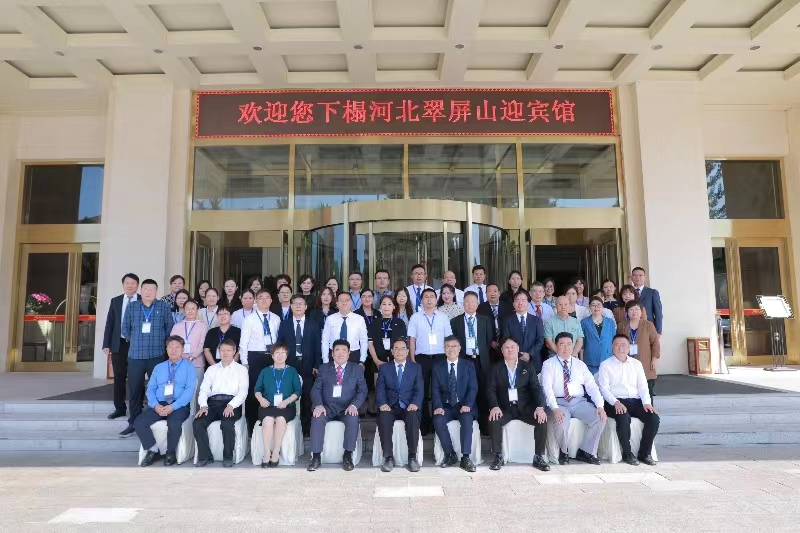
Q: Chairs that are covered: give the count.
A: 9